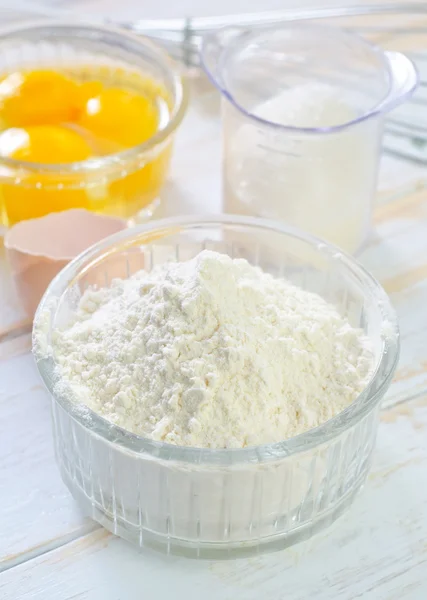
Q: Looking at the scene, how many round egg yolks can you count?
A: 3